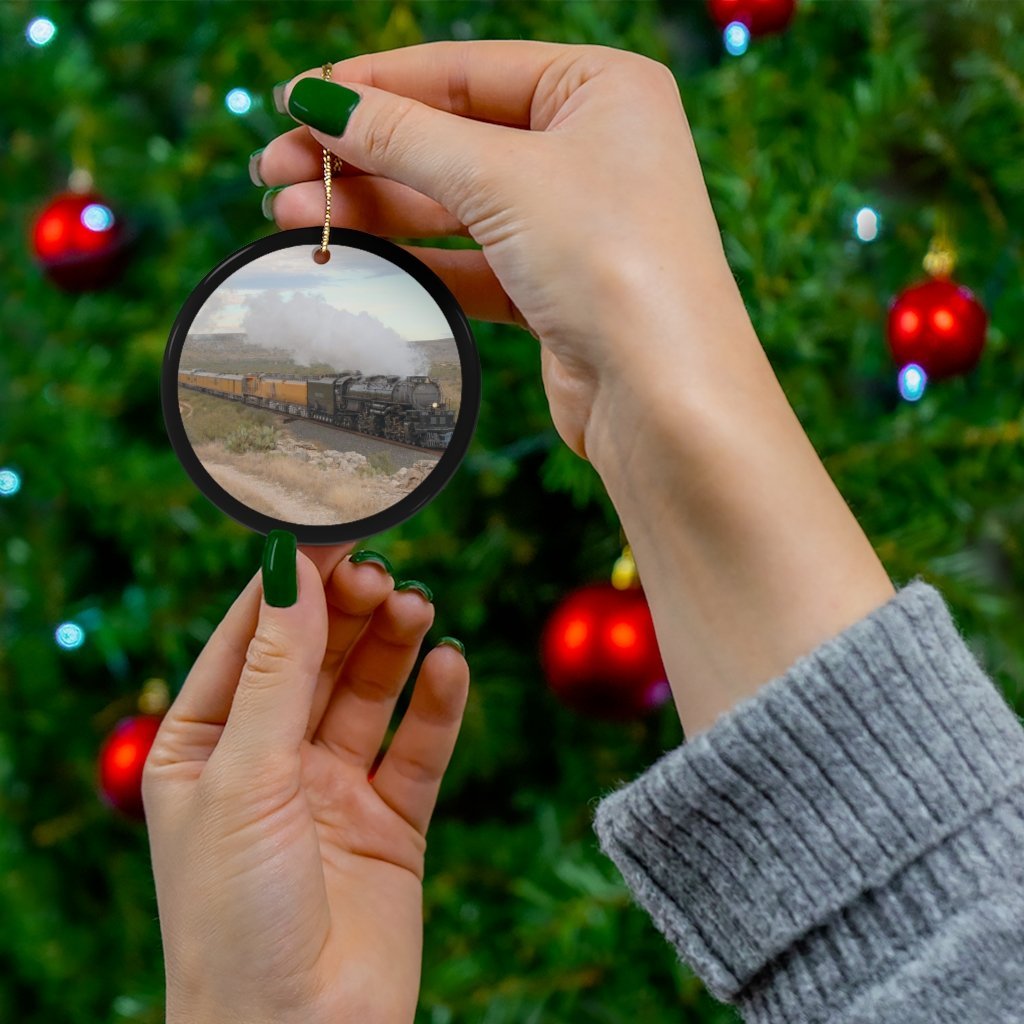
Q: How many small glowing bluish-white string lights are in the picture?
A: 8